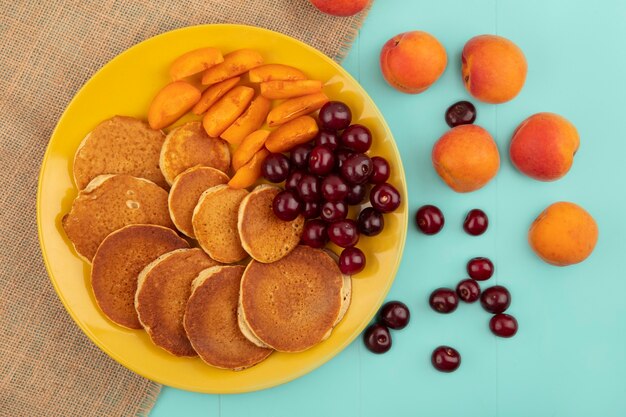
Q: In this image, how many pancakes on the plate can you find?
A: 10